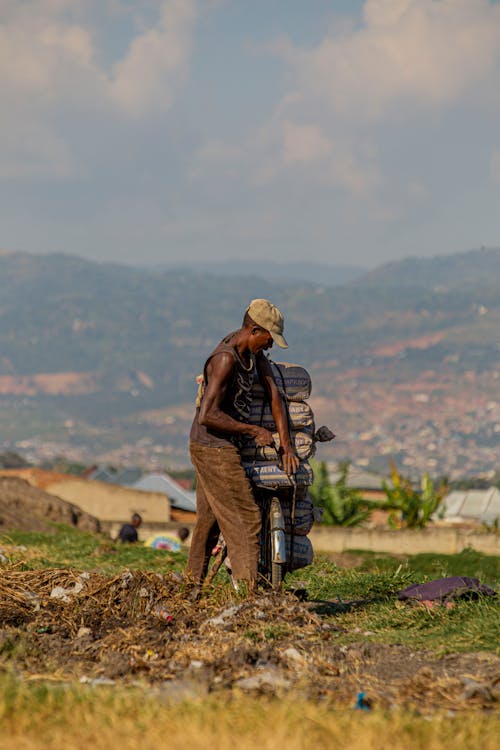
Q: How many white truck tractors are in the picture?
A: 0